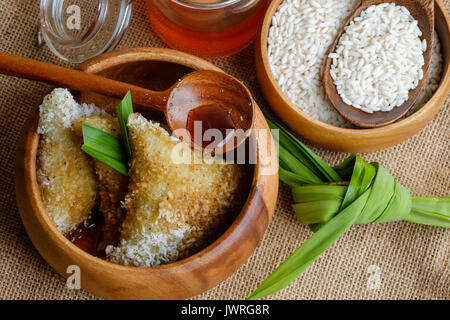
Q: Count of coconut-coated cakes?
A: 3